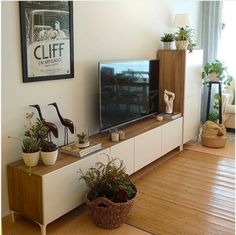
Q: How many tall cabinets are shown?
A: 1